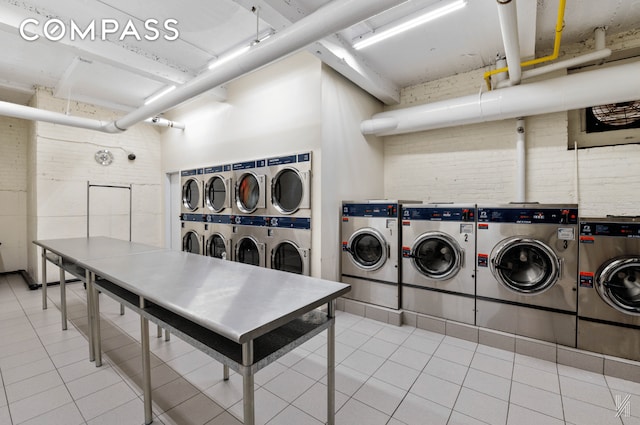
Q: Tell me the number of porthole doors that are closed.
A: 12